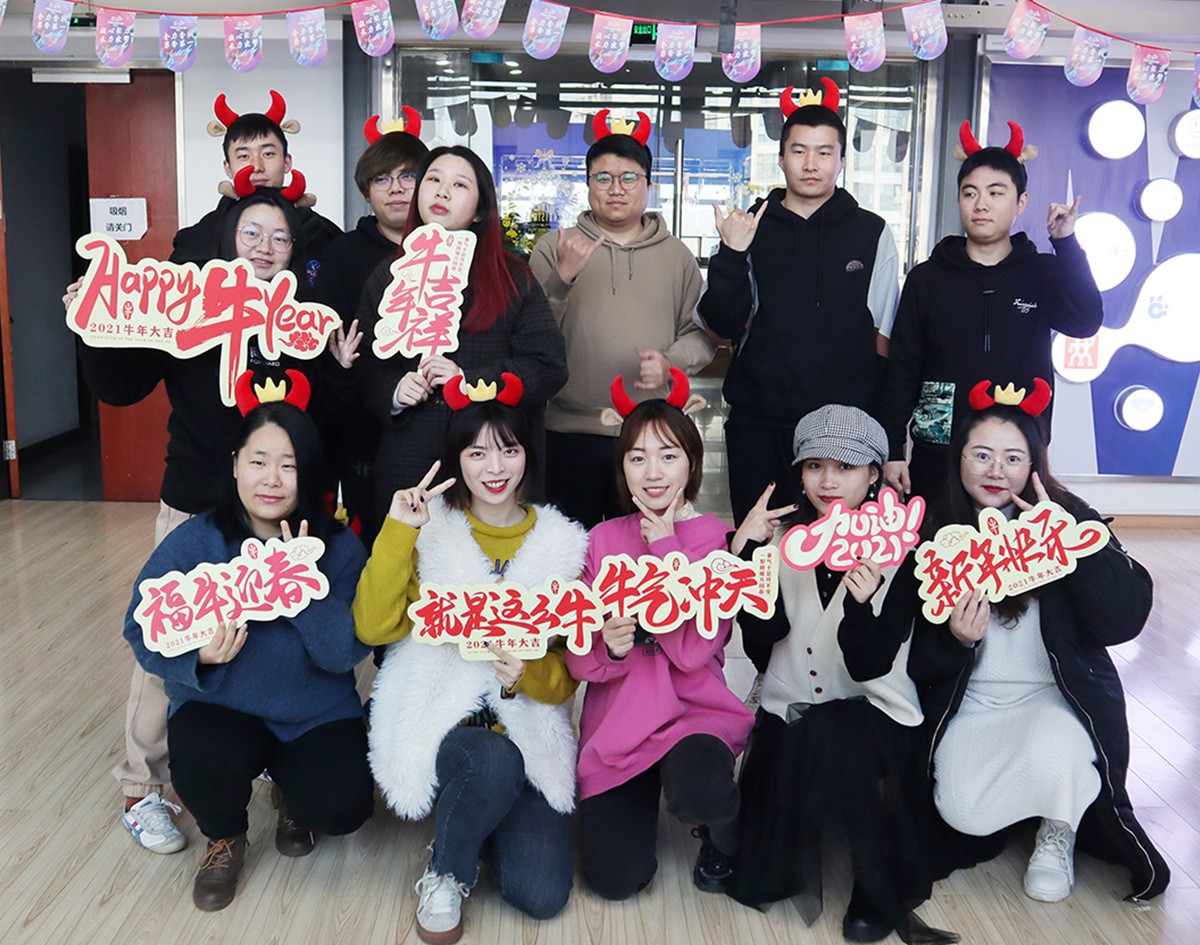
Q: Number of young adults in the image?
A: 12